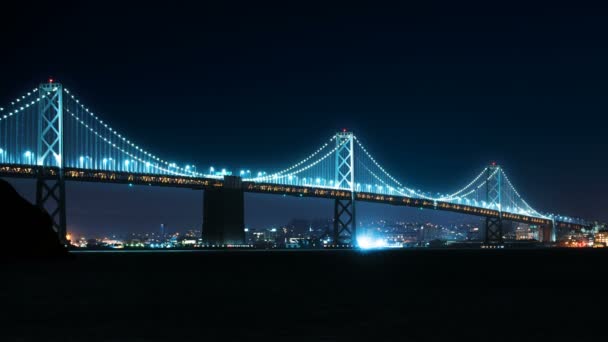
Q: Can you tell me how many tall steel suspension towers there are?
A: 3